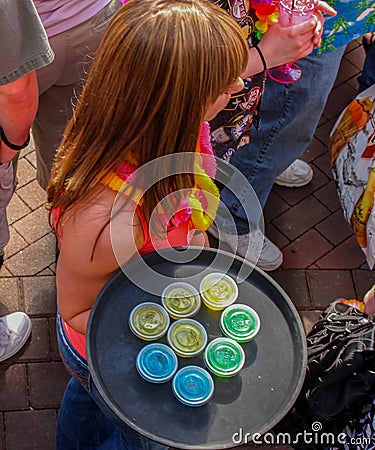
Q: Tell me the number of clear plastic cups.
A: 8